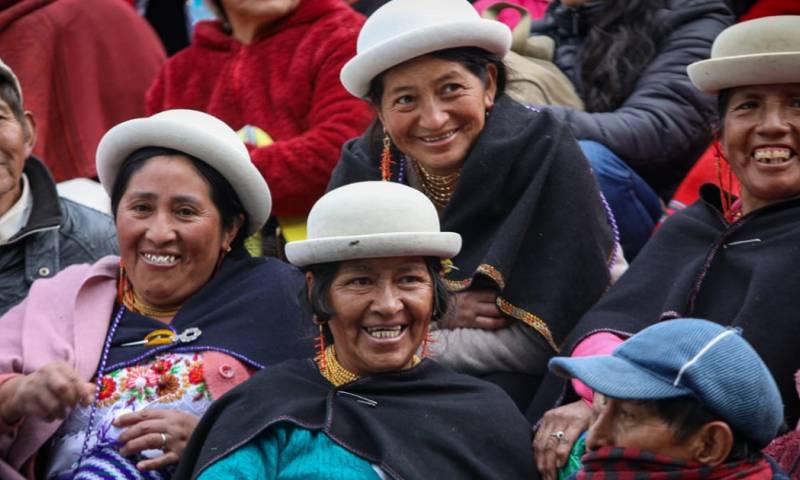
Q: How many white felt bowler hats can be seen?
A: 4